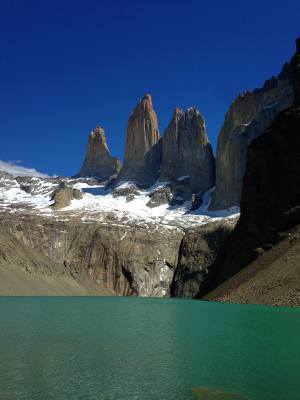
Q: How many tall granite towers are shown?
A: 3